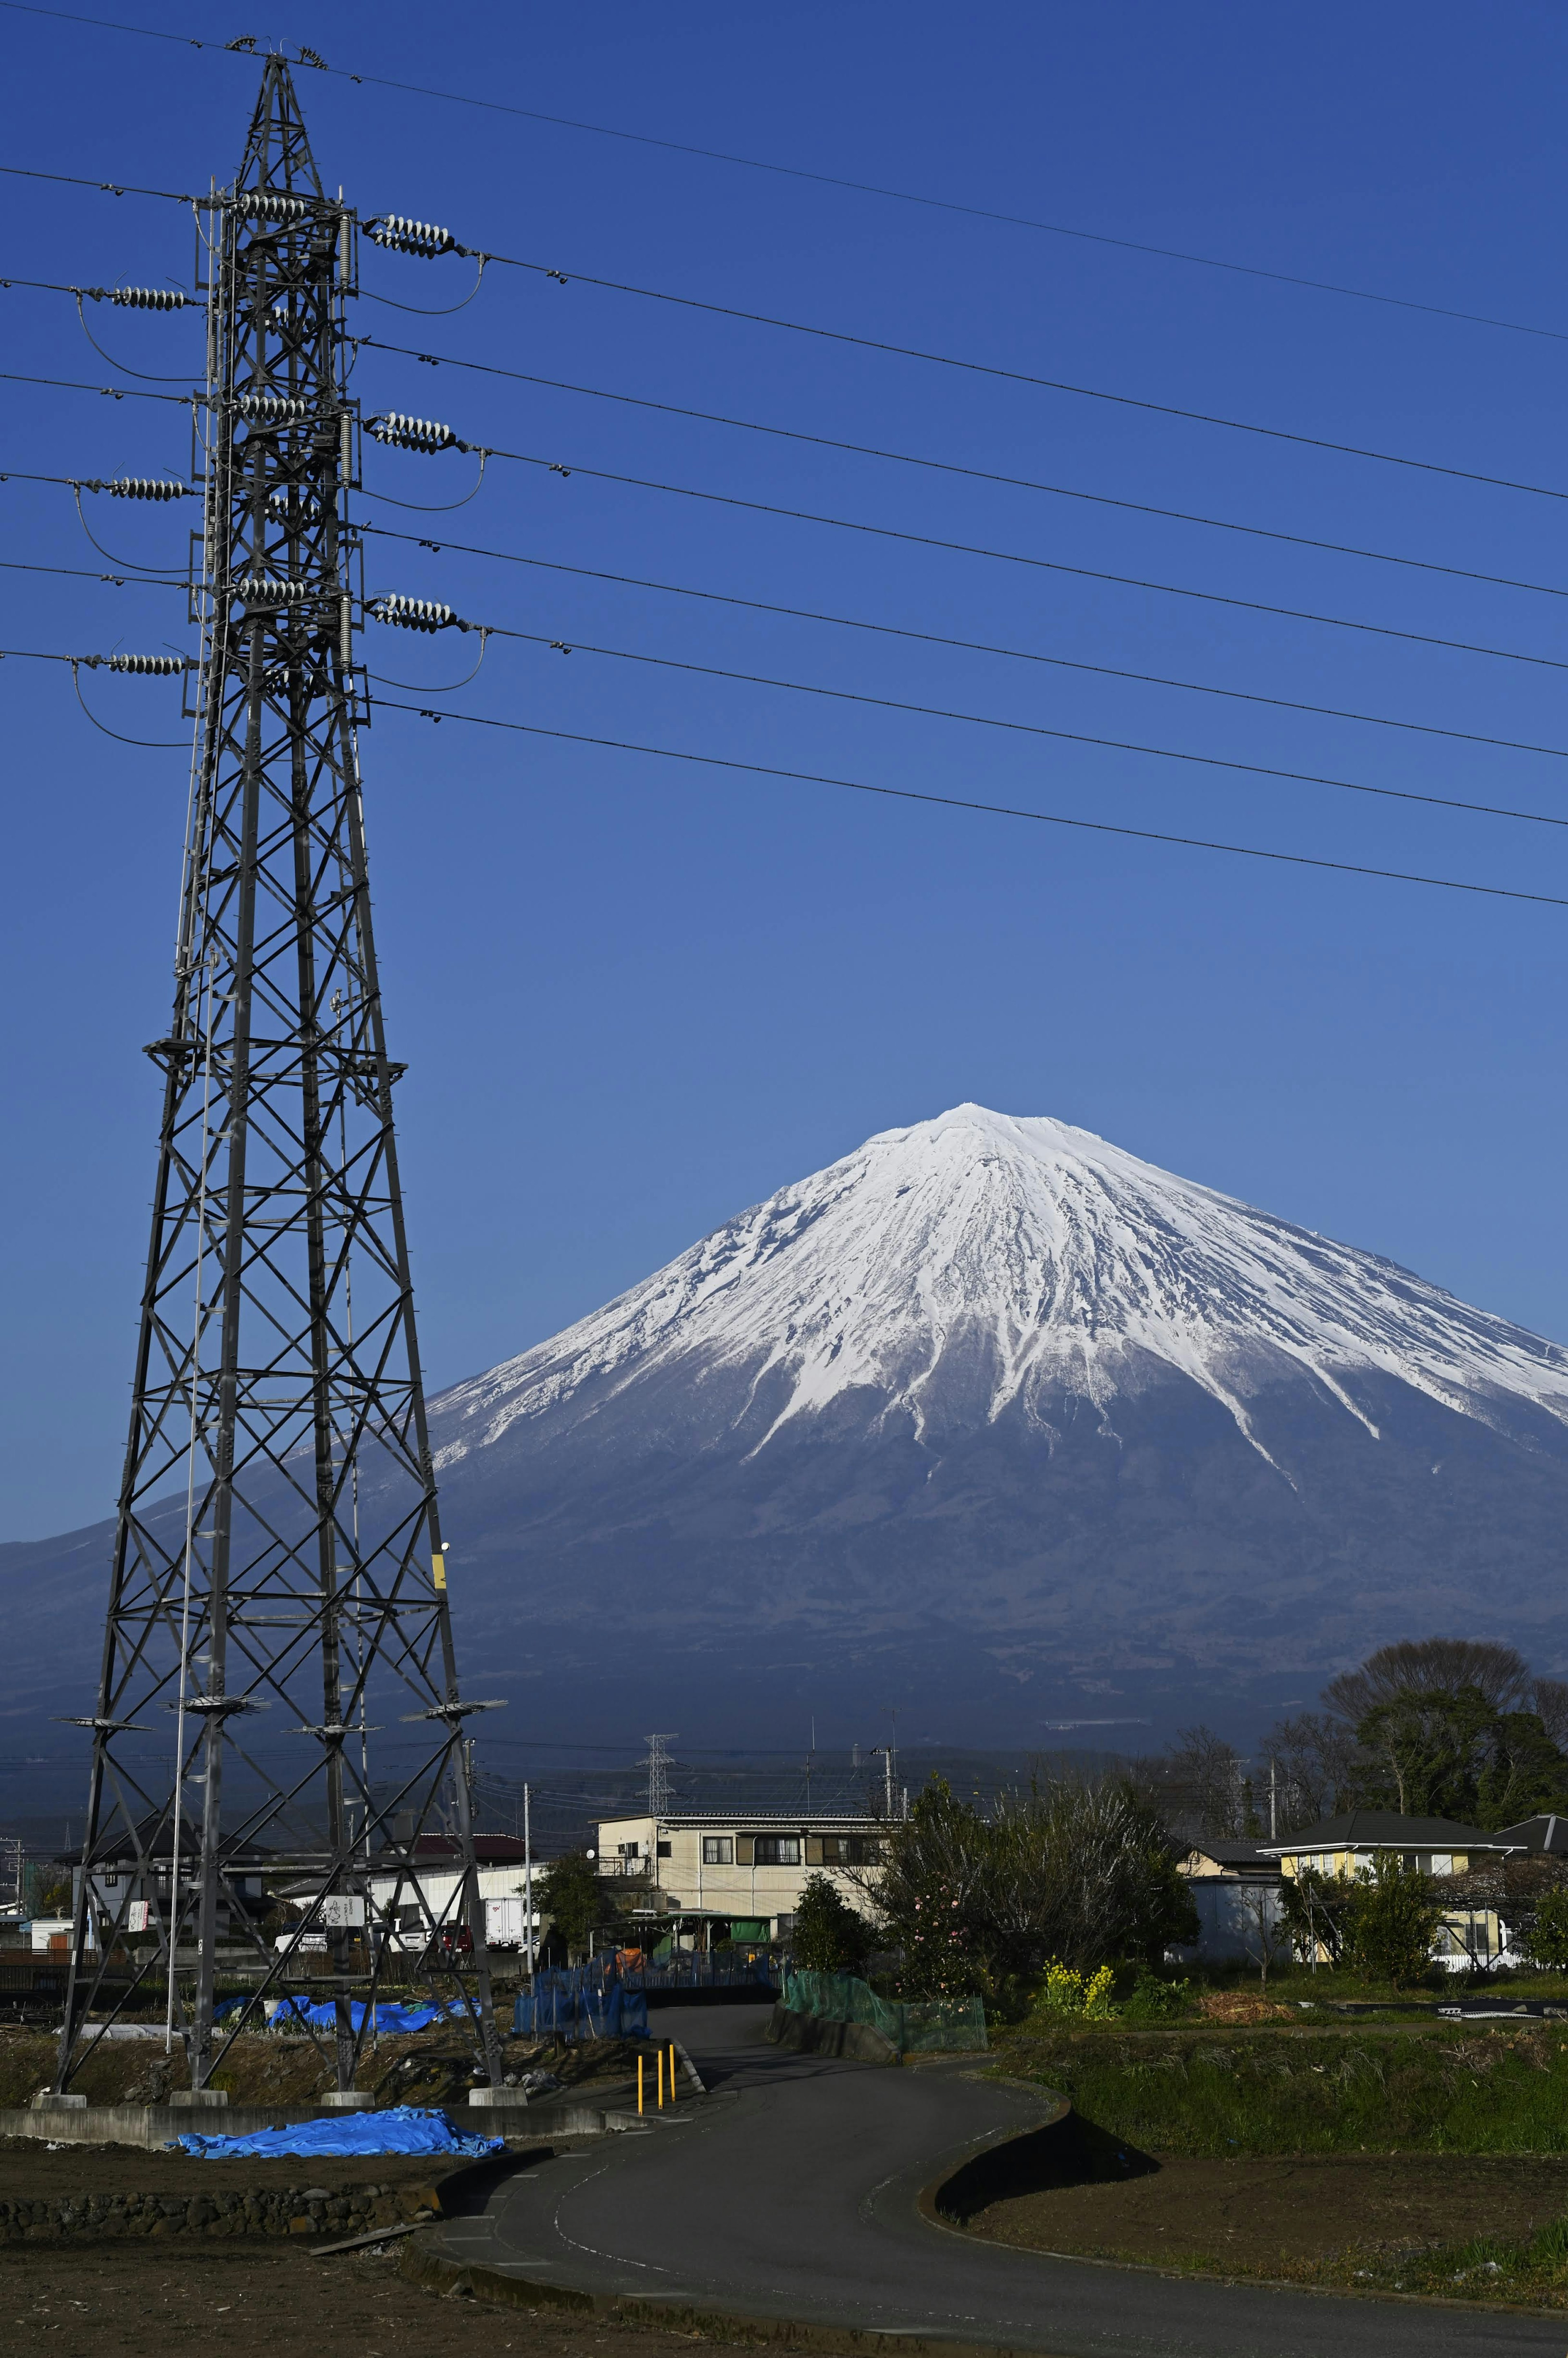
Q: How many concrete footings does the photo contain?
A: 4